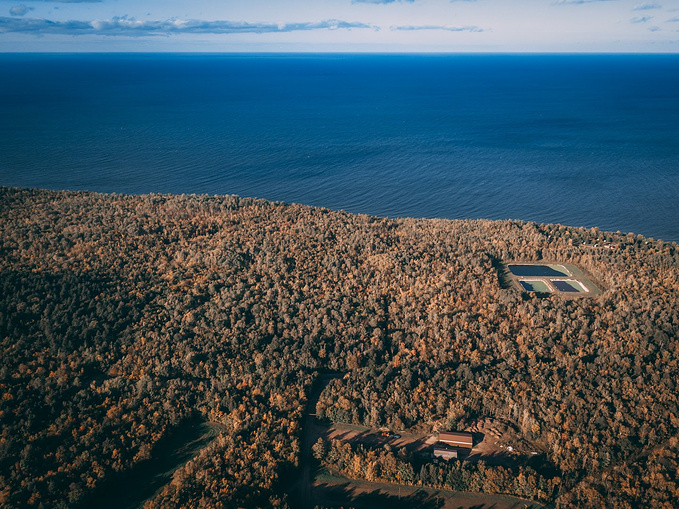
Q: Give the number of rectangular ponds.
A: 3